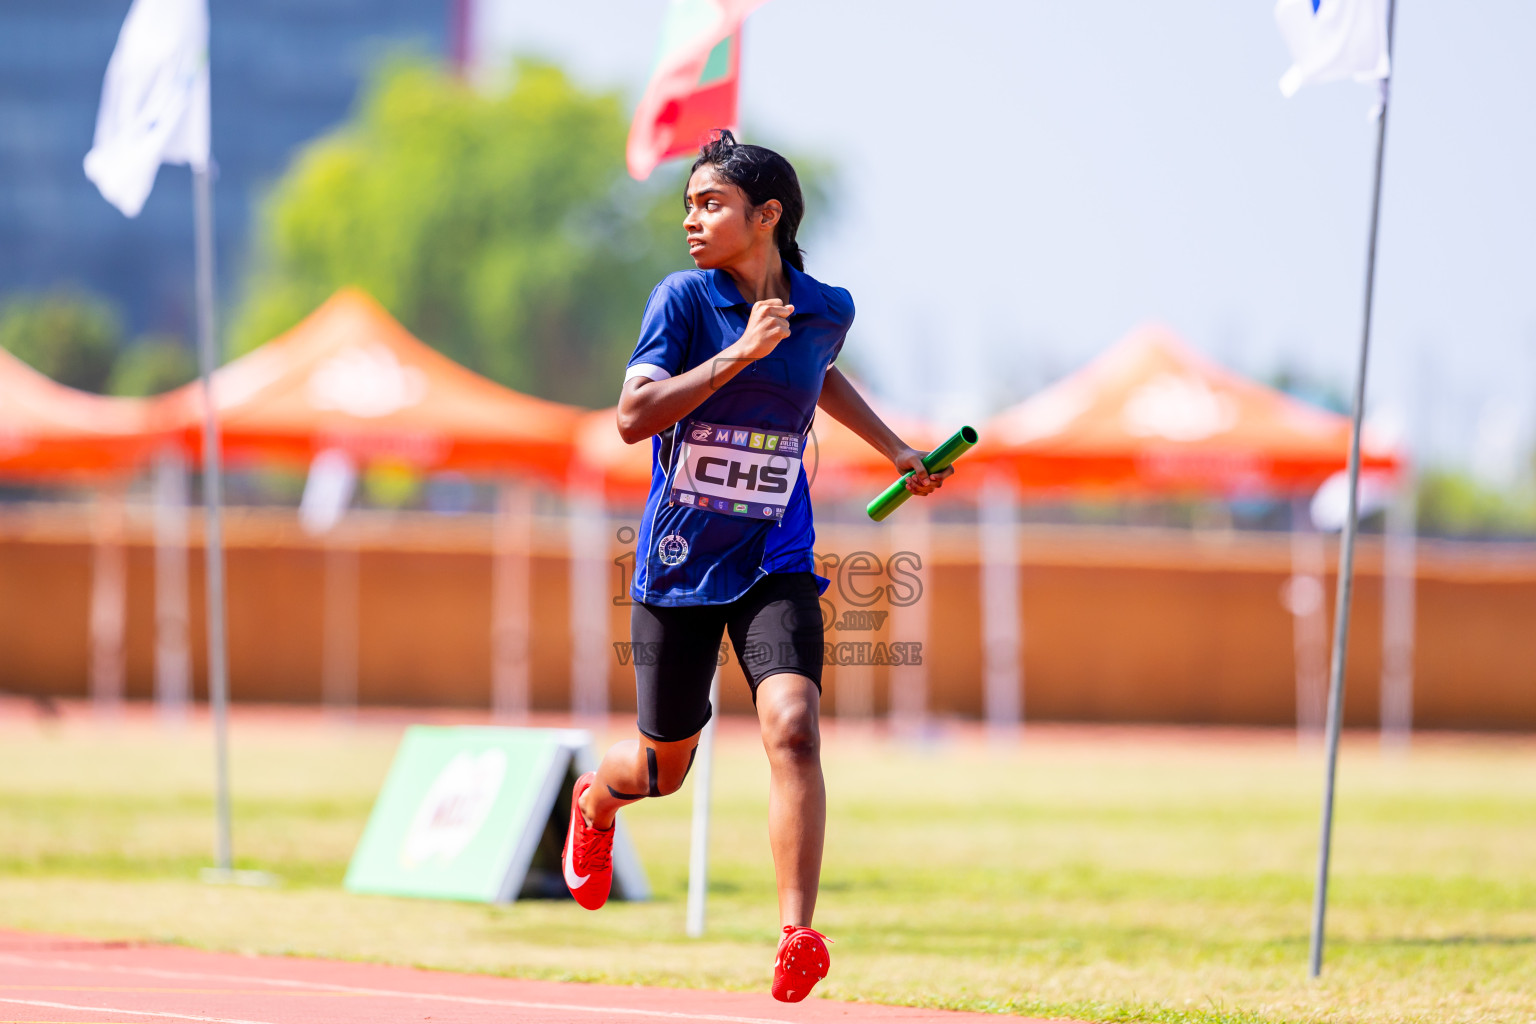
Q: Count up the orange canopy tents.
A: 4